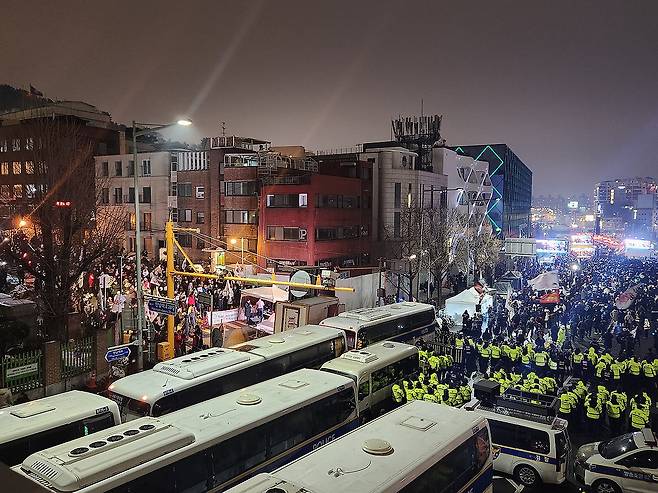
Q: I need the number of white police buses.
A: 6